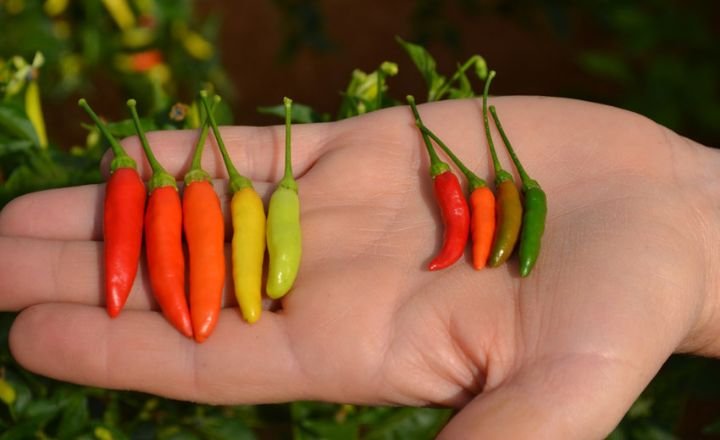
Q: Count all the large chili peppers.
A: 5